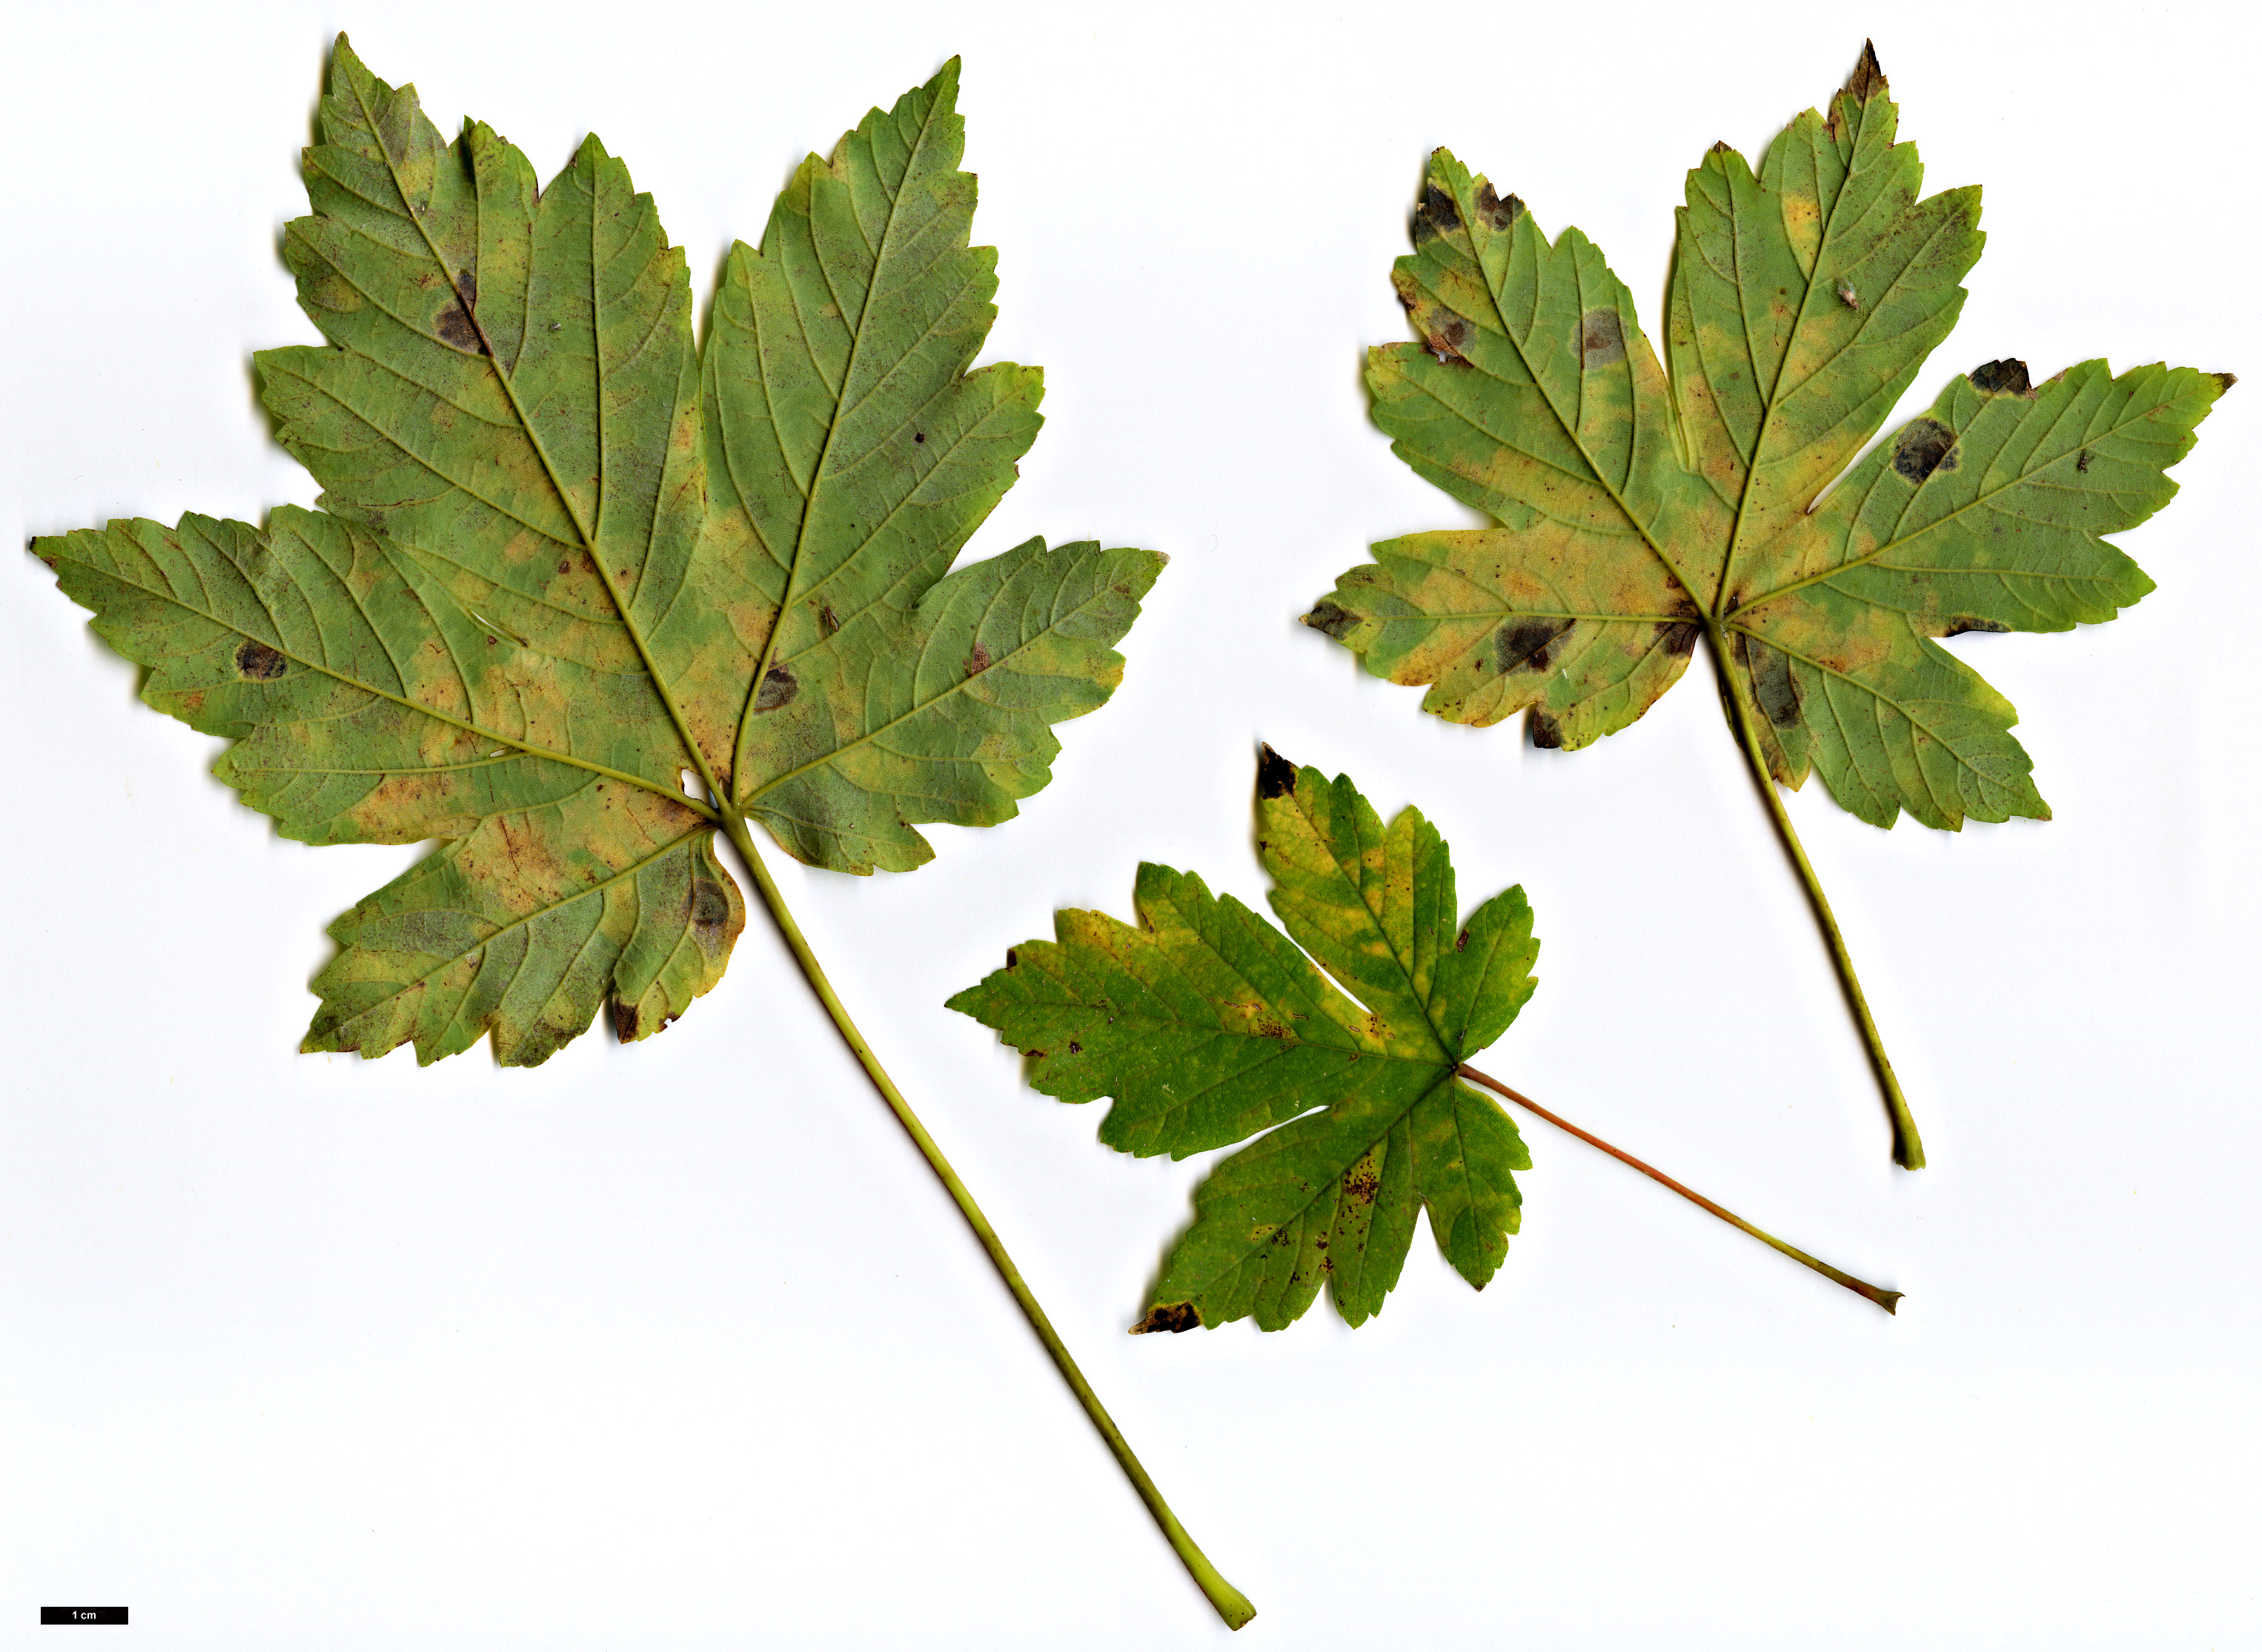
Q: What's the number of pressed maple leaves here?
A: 3